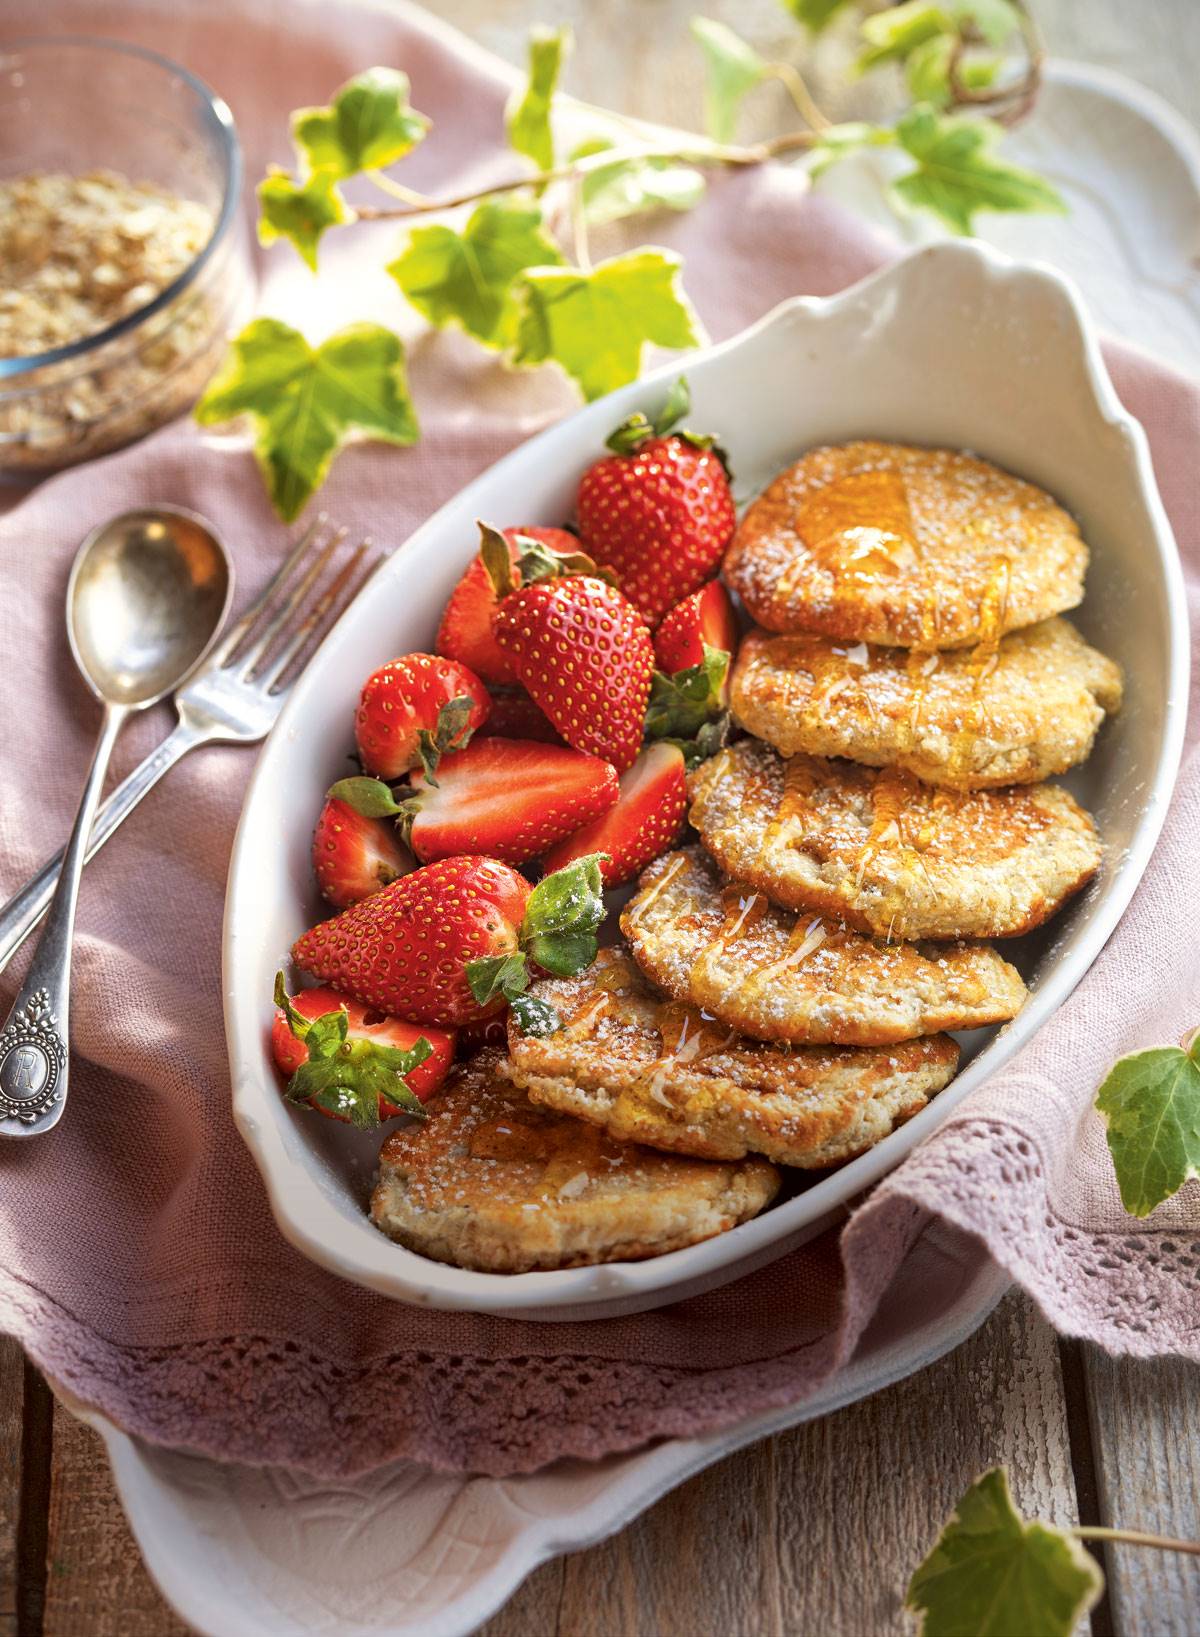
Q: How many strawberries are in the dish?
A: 10